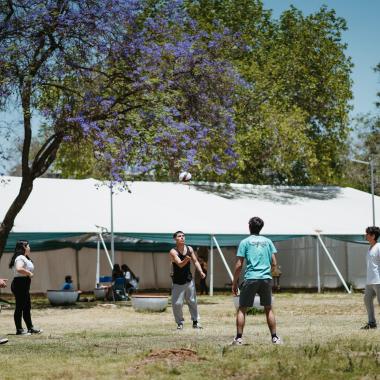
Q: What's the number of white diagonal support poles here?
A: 3